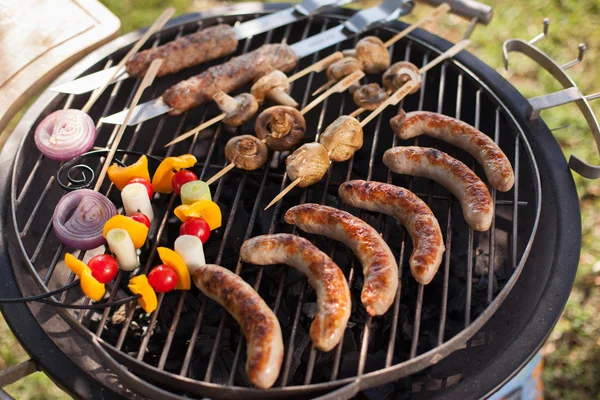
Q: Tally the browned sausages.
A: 6